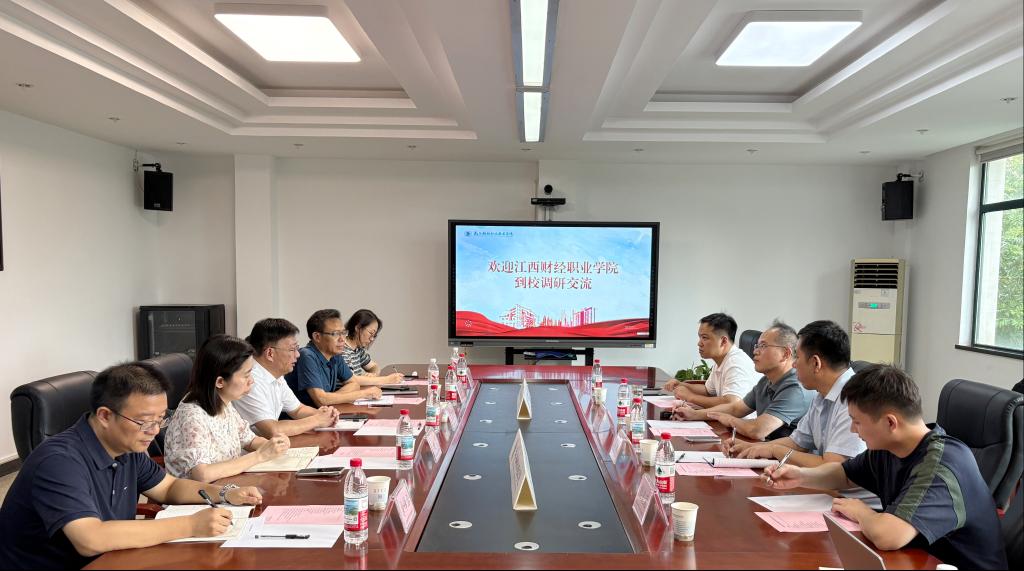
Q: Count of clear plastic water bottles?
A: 11